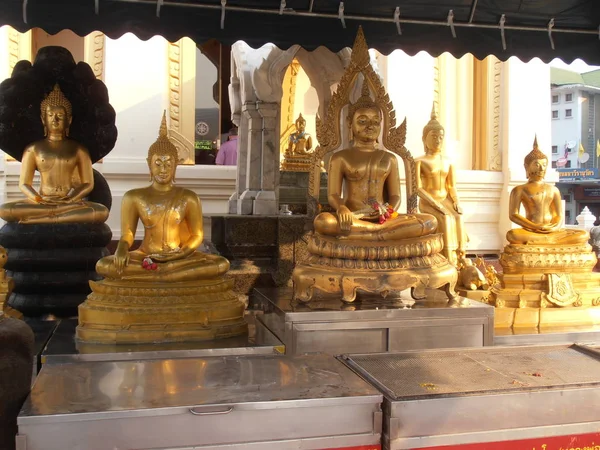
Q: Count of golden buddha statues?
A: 6